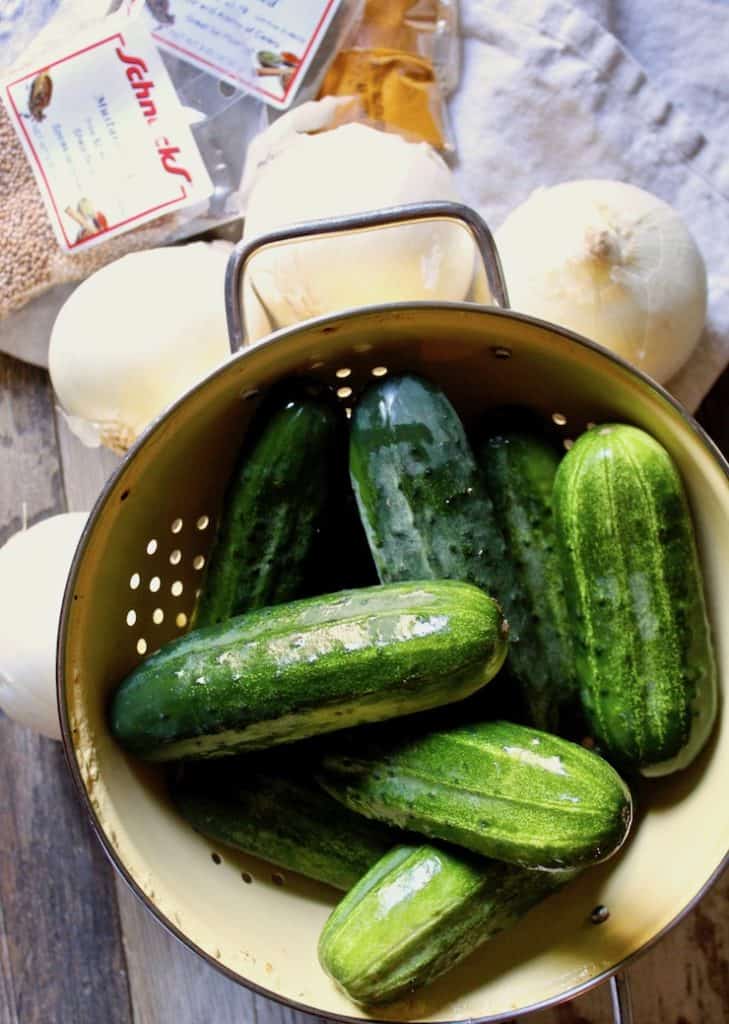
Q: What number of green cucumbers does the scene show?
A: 8